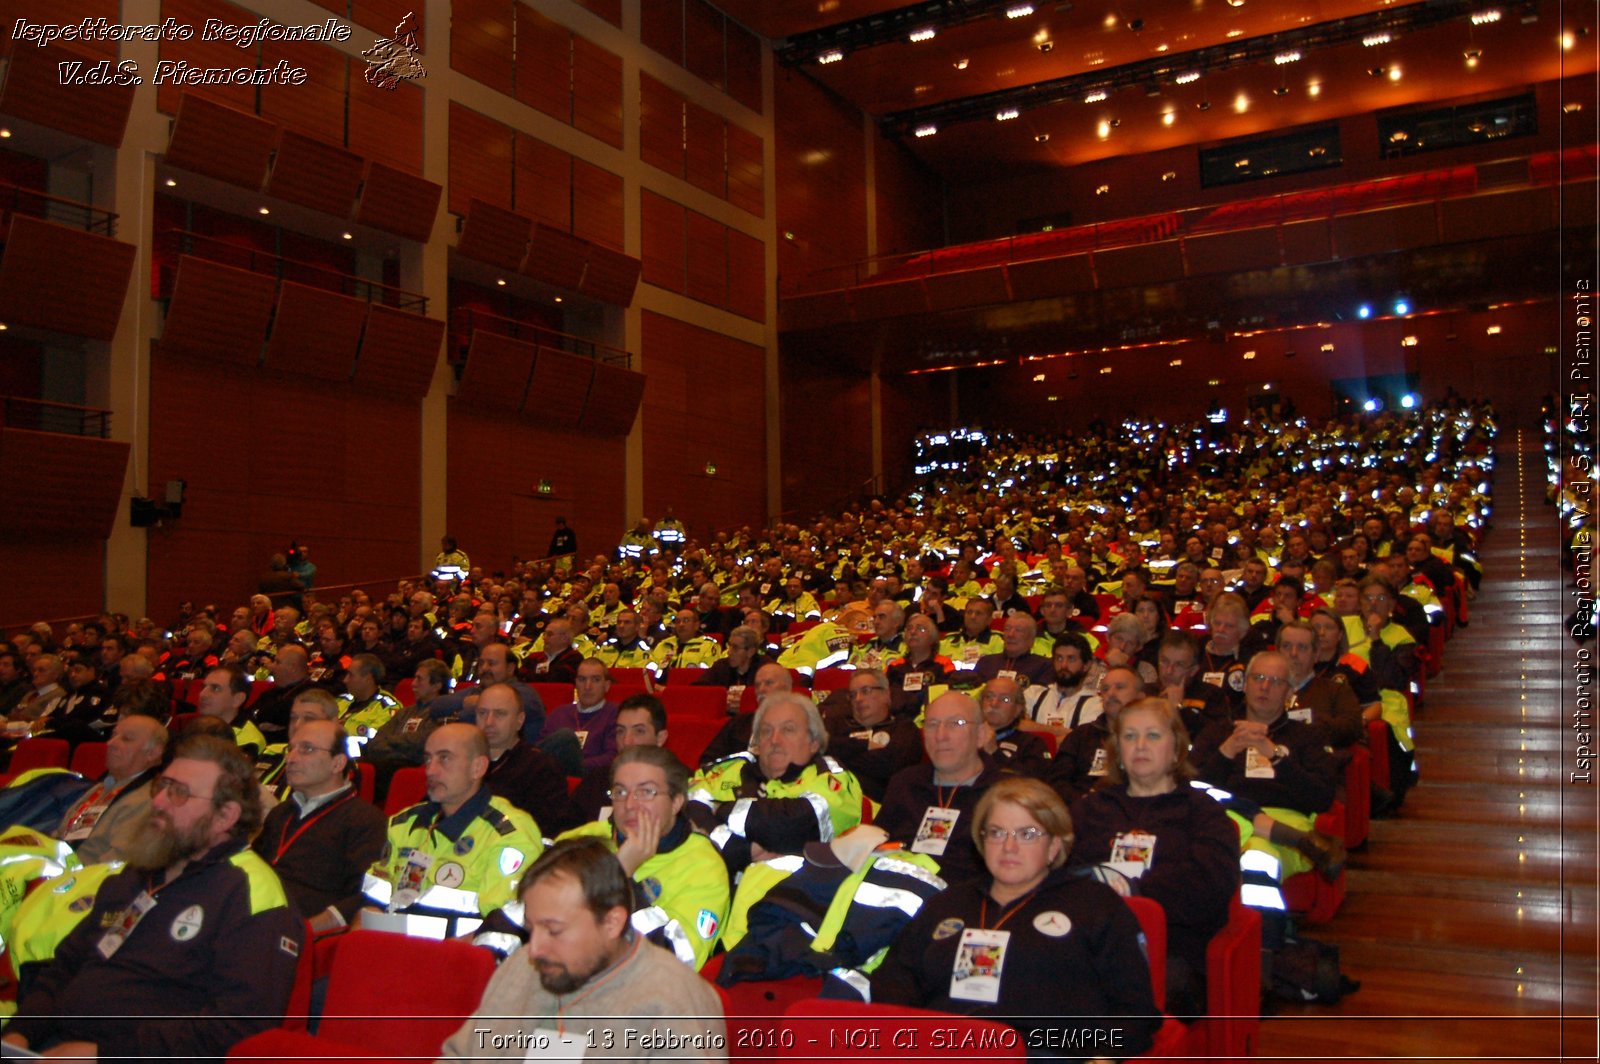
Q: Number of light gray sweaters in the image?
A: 1